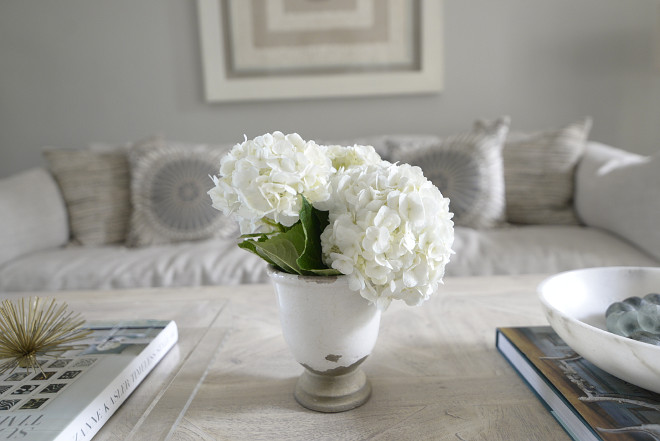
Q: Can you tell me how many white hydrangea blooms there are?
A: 3